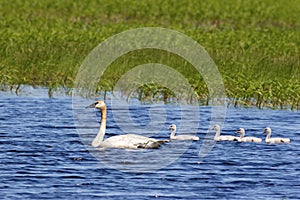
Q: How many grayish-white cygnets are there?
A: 4